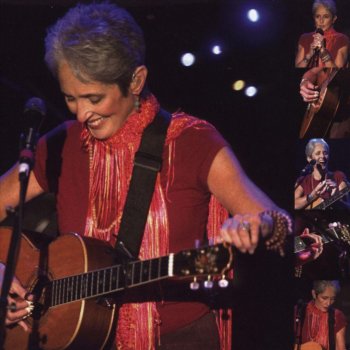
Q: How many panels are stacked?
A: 5